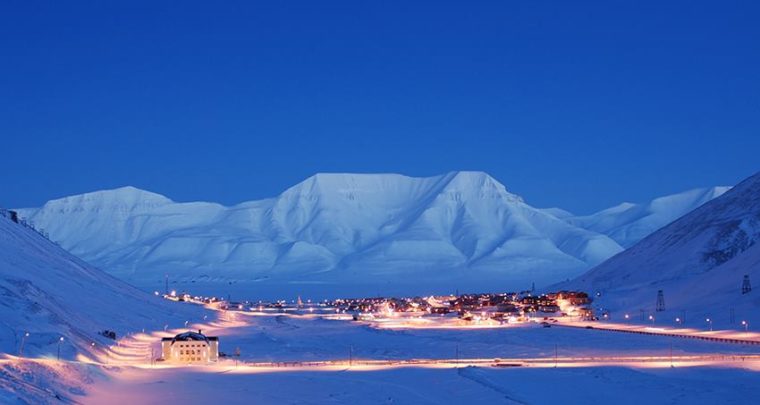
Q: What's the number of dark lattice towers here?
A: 2